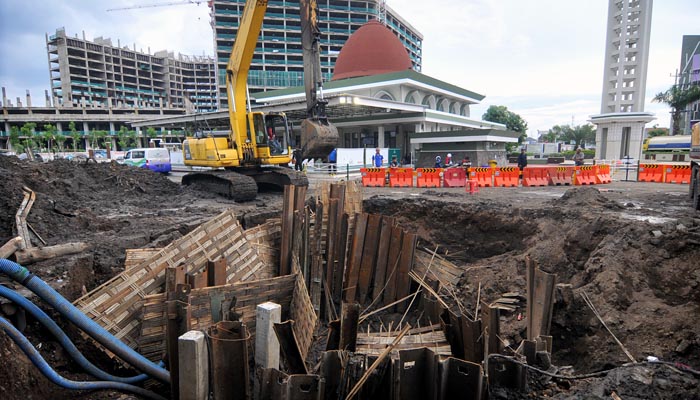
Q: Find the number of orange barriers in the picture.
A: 12